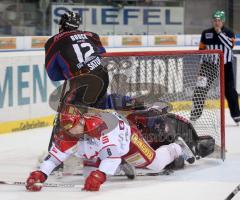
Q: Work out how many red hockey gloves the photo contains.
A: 2